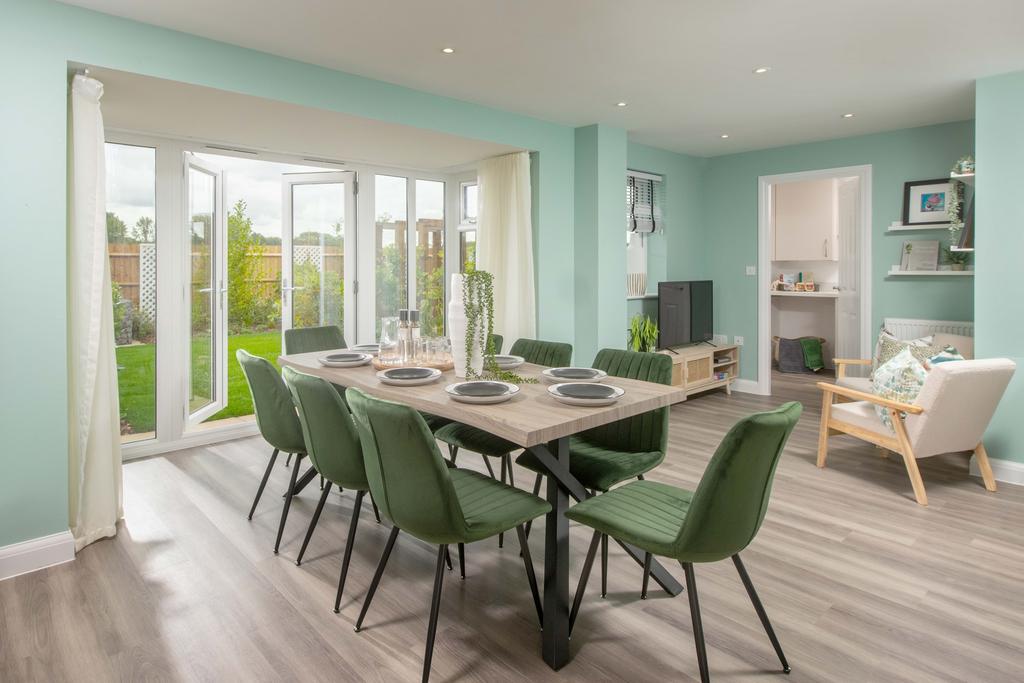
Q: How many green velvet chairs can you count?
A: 8